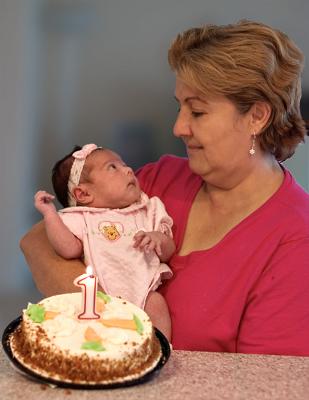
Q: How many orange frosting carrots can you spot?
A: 4